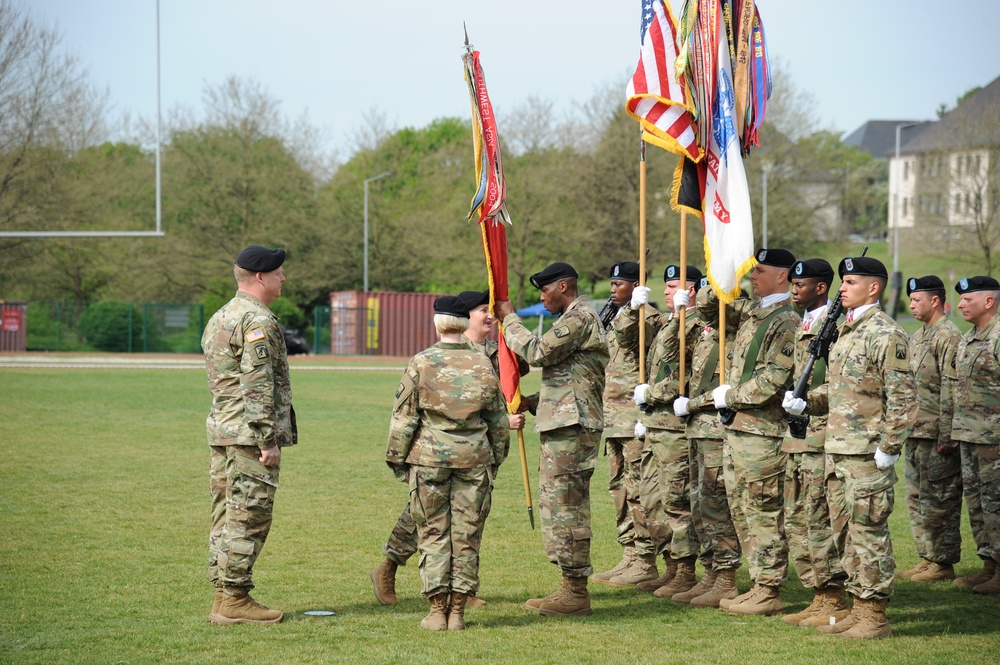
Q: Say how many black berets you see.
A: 12